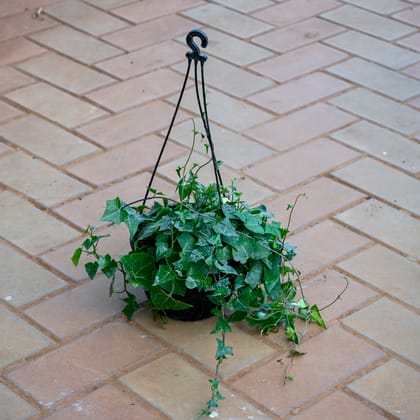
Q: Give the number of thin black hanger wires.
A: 3